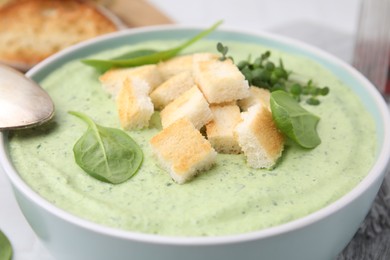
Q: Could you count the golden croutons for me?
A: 11